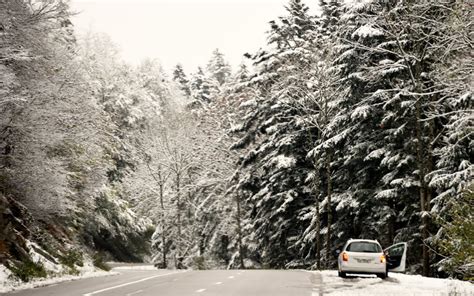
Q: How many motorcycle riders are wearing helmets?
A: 0